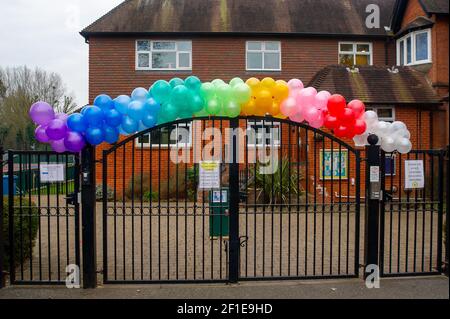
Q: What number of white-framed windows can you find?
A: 7